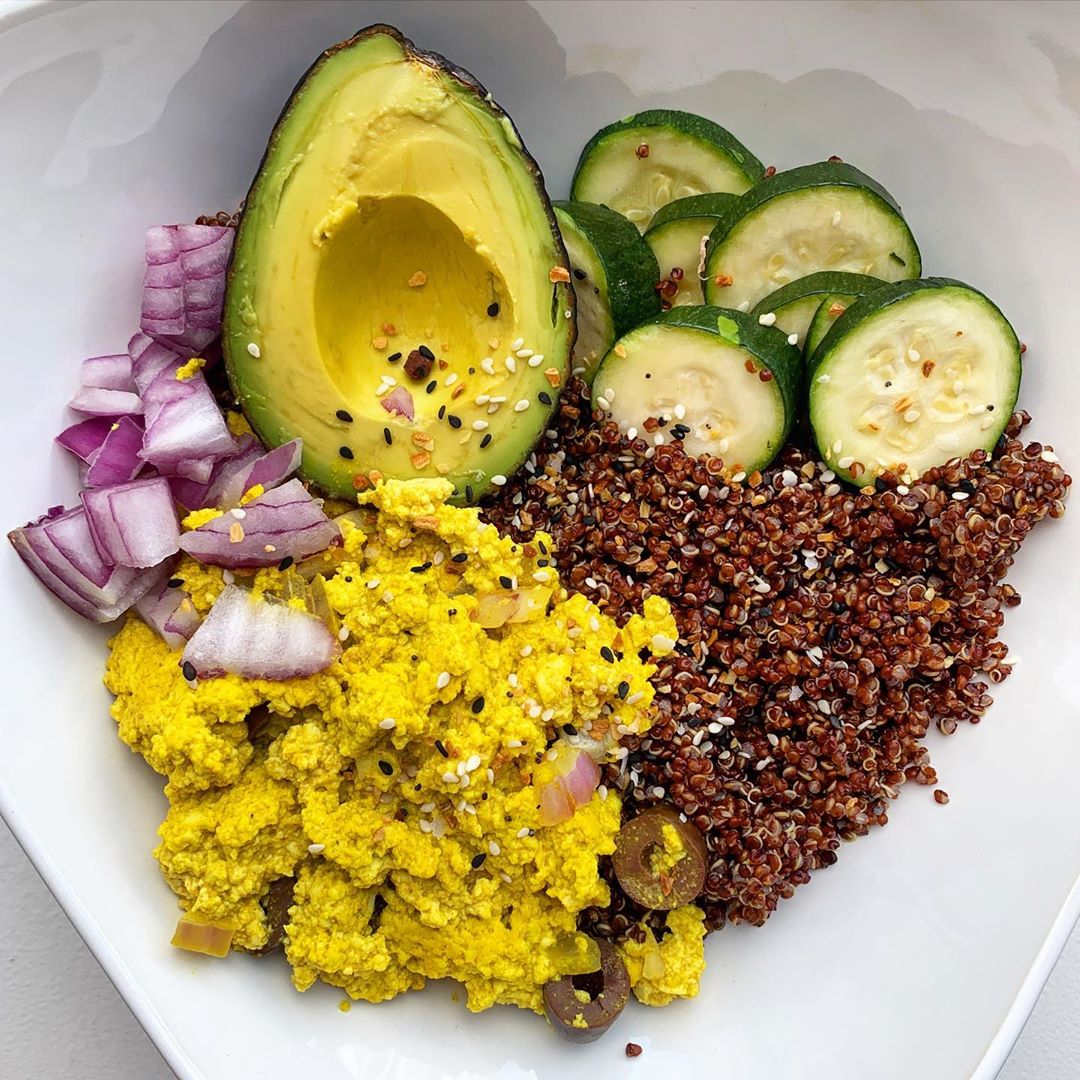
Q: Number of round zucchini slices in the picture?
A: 8